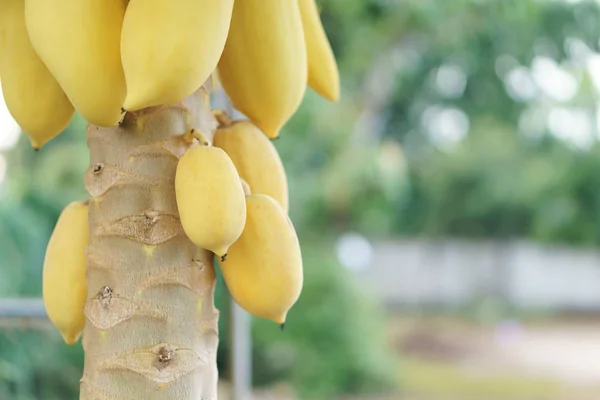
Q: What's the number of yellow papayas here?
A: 9